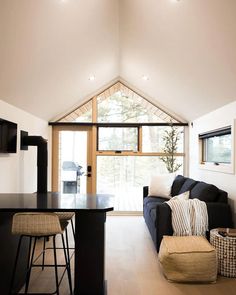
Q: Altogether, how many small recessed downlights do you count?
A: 4